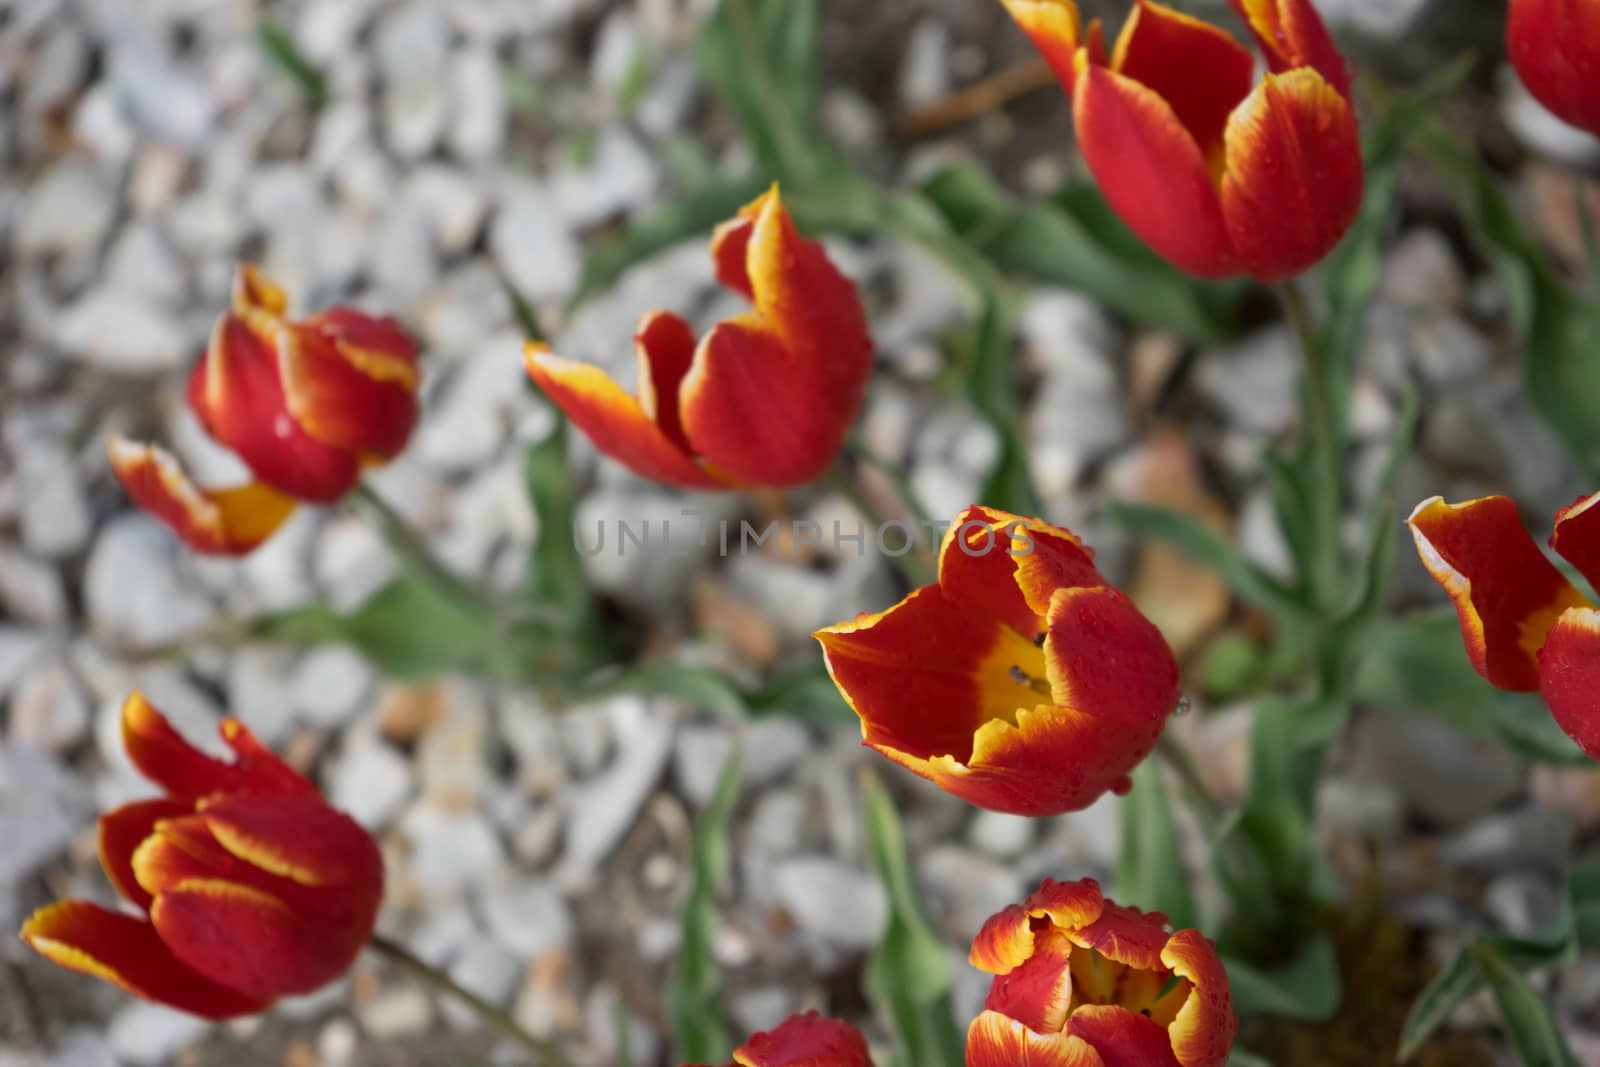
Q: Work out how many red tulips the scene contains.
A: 9